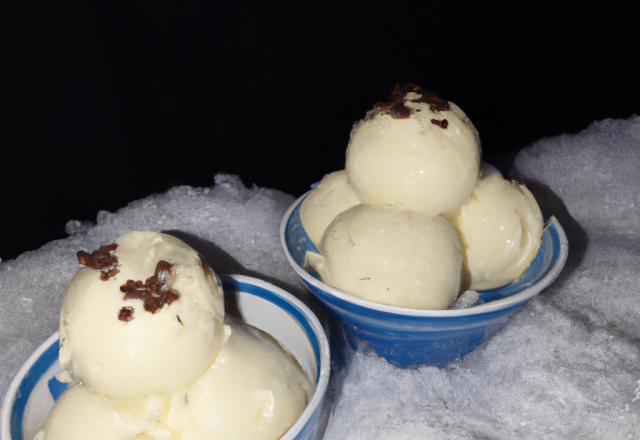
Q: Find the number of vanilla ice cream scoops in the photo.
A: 7